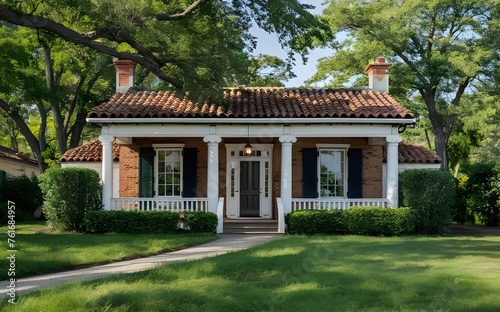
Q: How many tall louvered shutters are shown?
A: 4